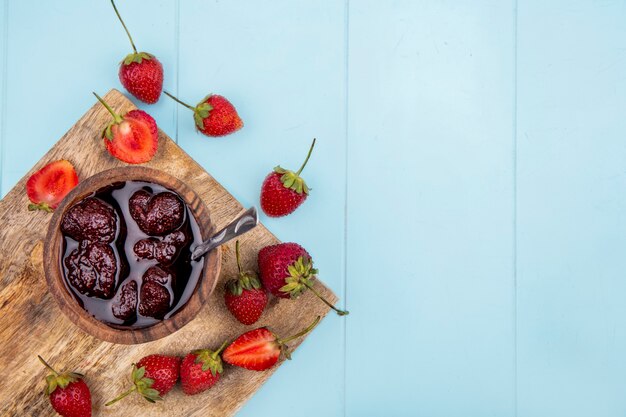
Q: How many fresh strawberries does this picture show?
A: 11